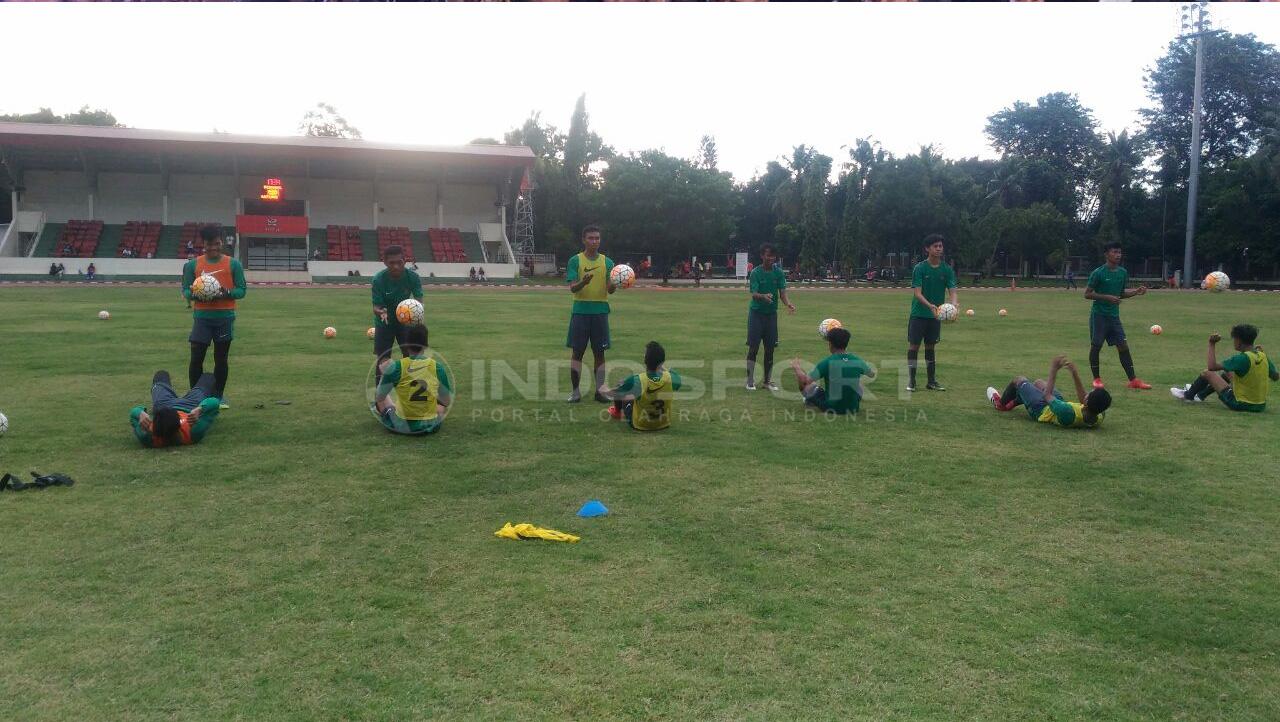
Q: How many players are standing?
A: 6